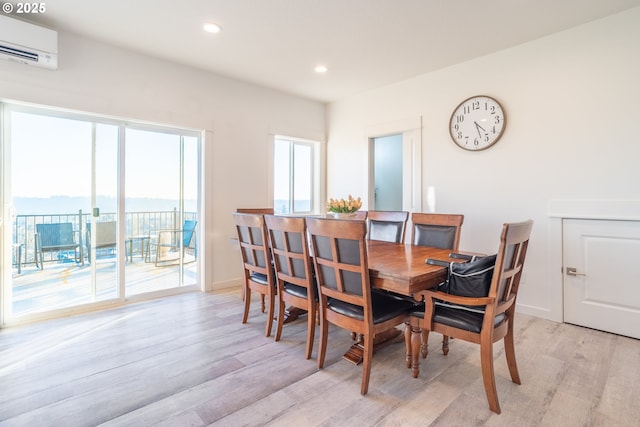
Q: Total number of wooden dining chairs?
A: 8